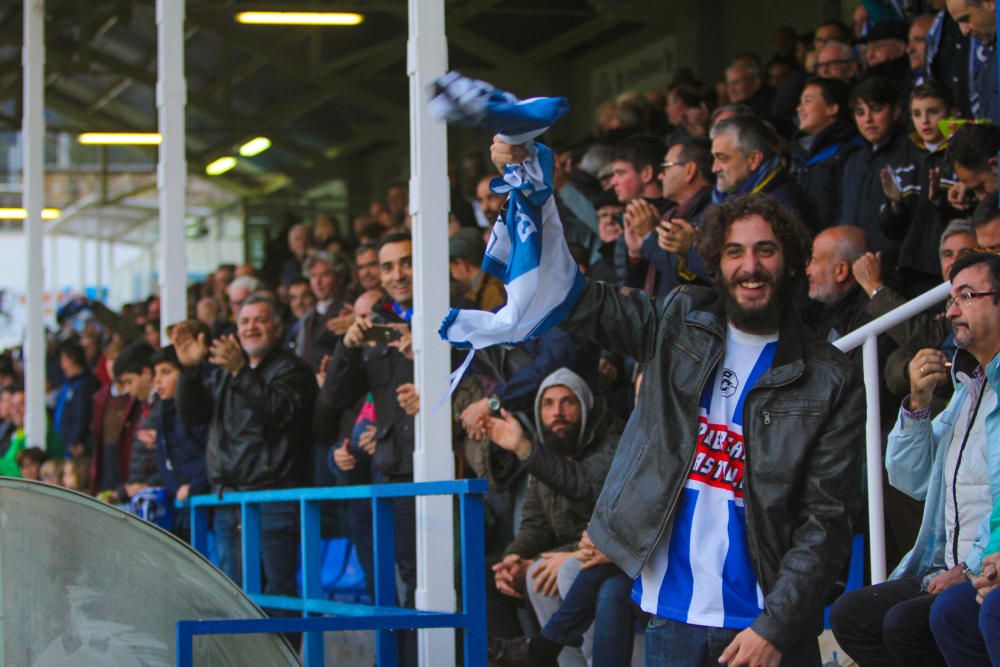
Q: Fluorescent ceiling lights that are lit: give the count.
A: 5